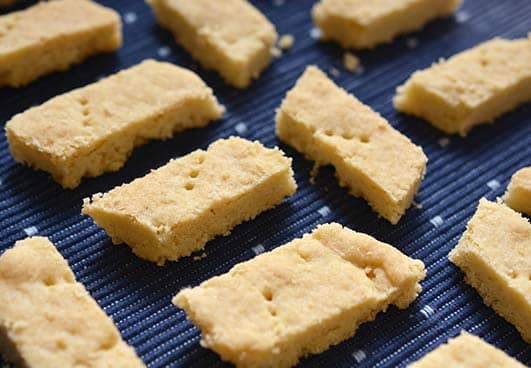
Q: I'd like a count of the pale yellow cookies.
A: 12